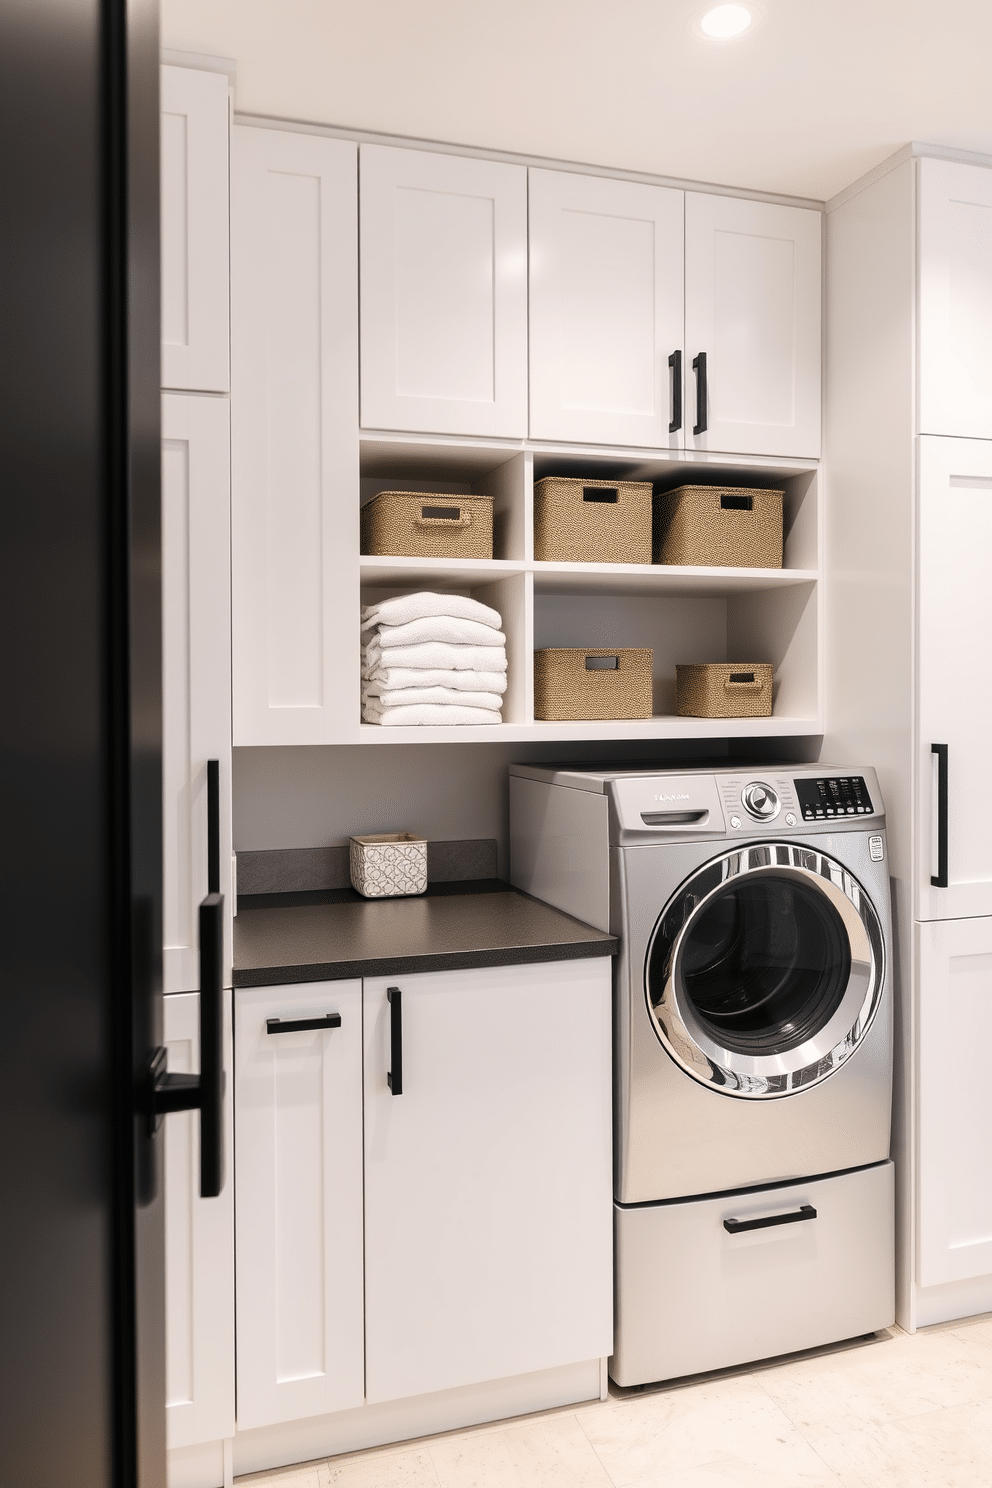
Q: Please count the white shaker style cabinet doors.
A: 11